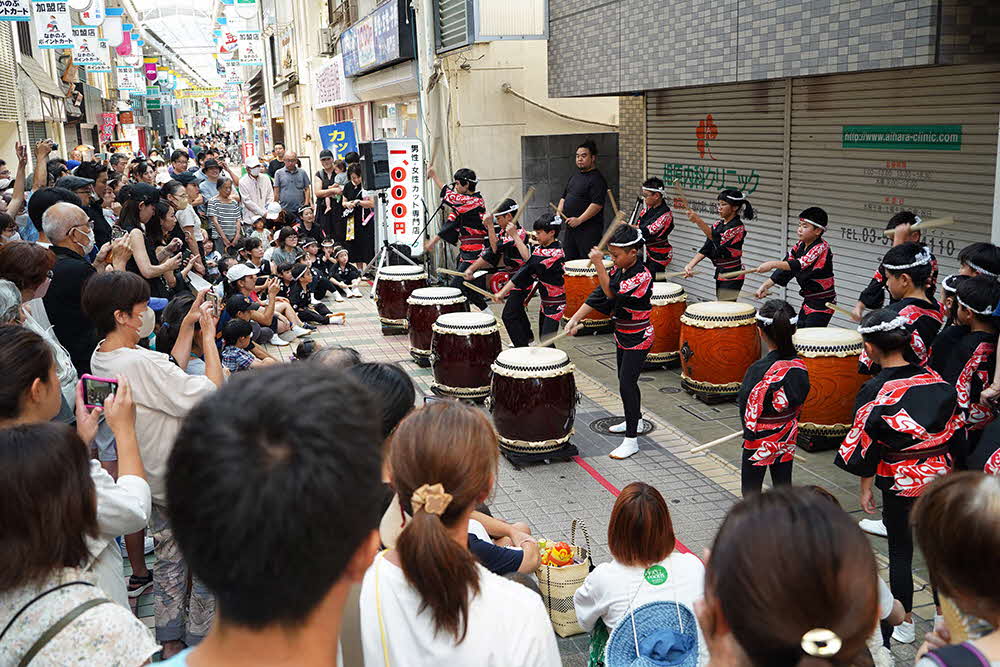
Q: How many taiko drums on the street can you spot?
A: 8